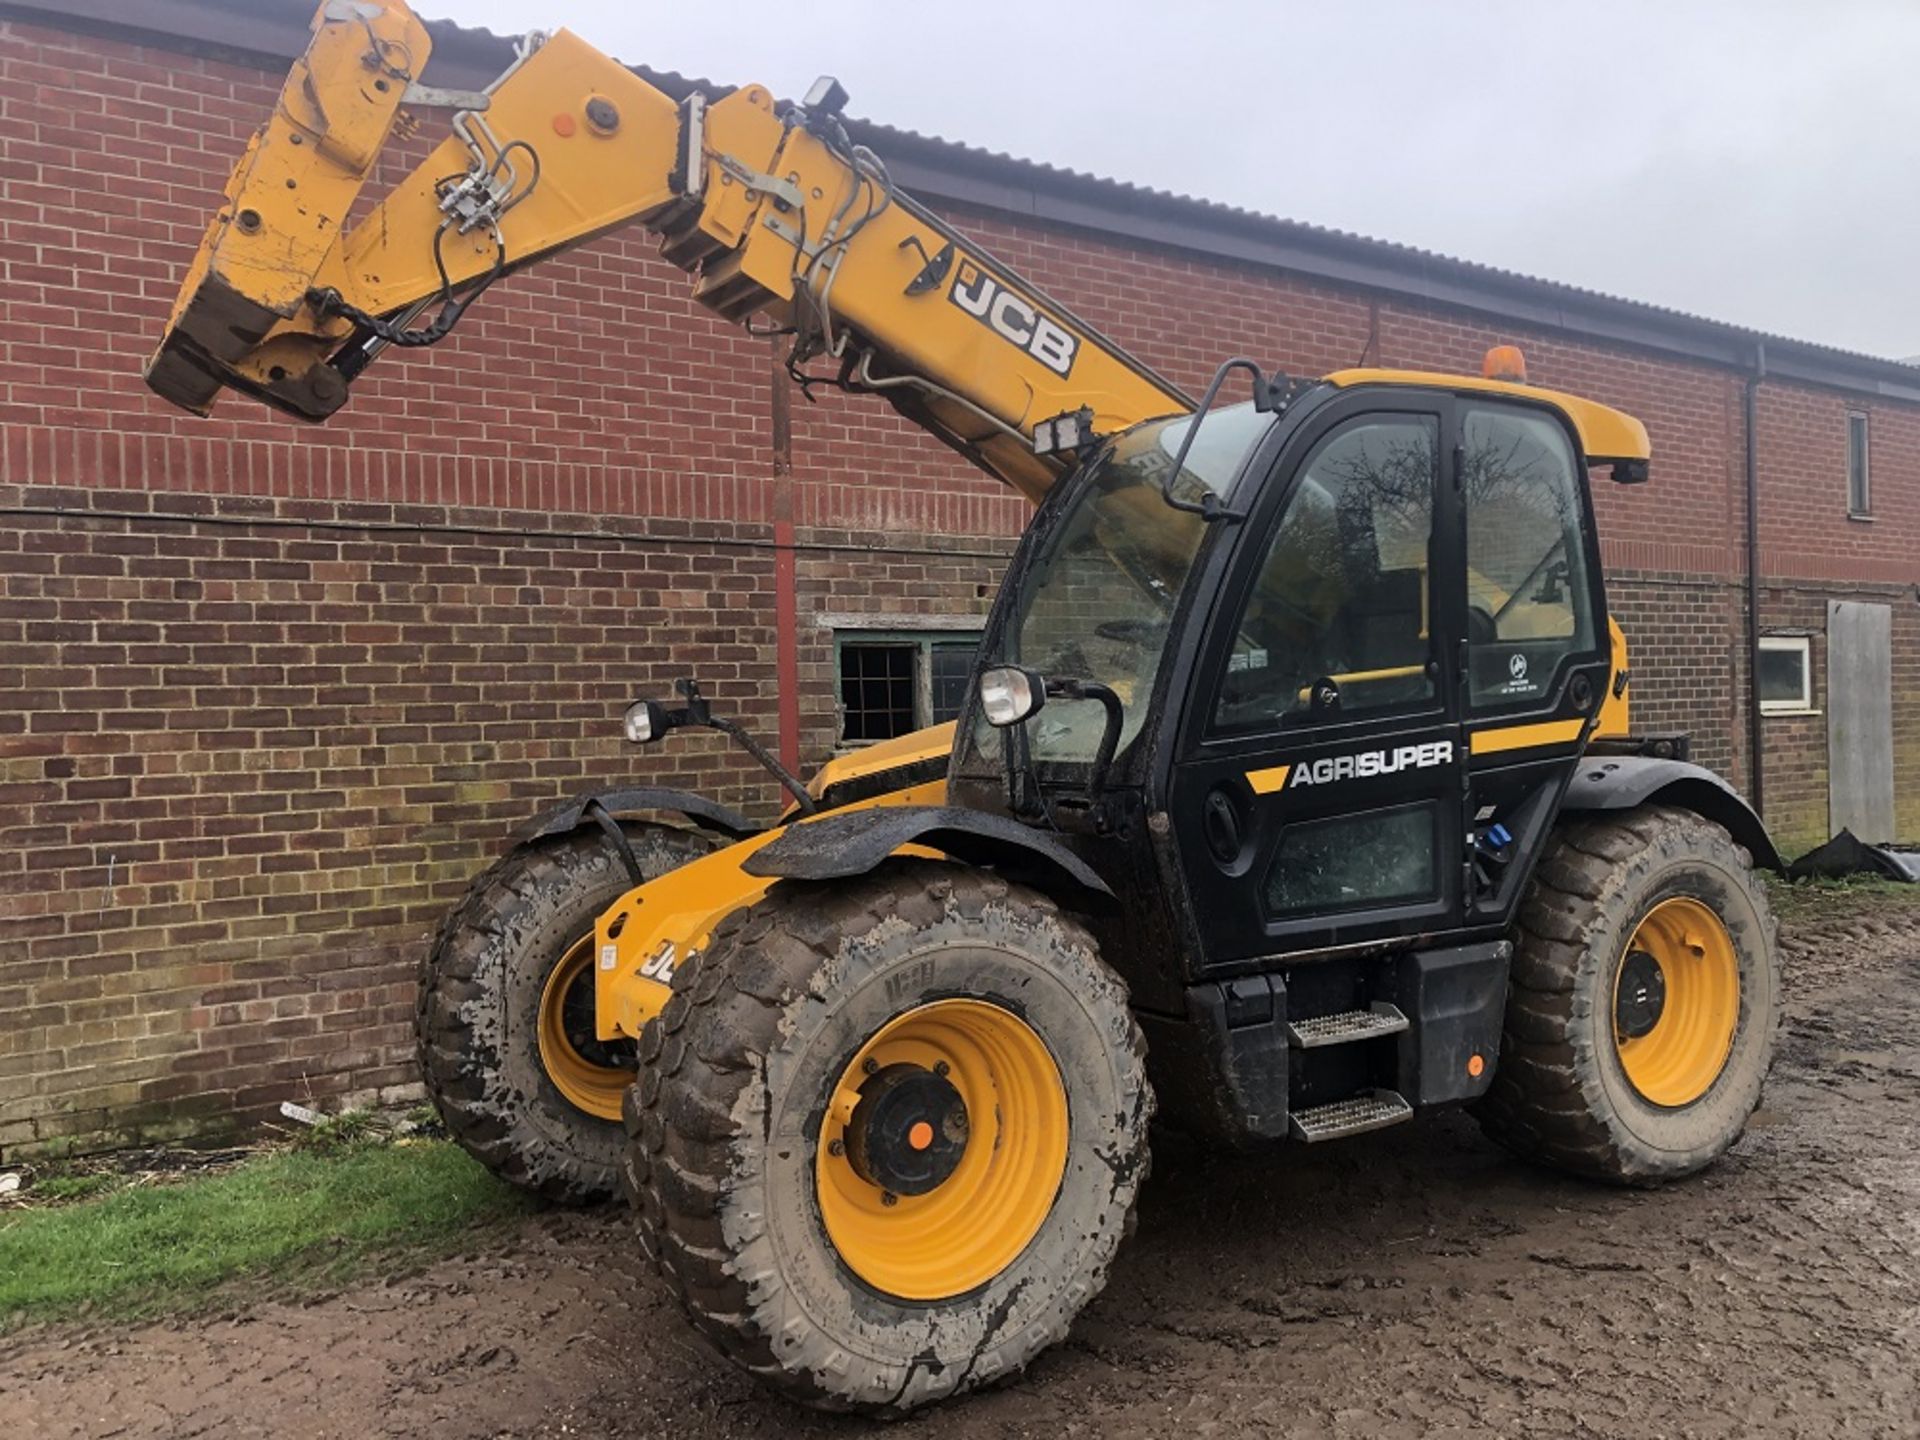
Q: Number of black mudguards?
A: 3